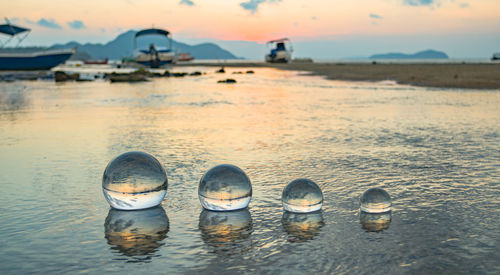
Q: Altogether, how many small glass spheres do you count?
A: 4